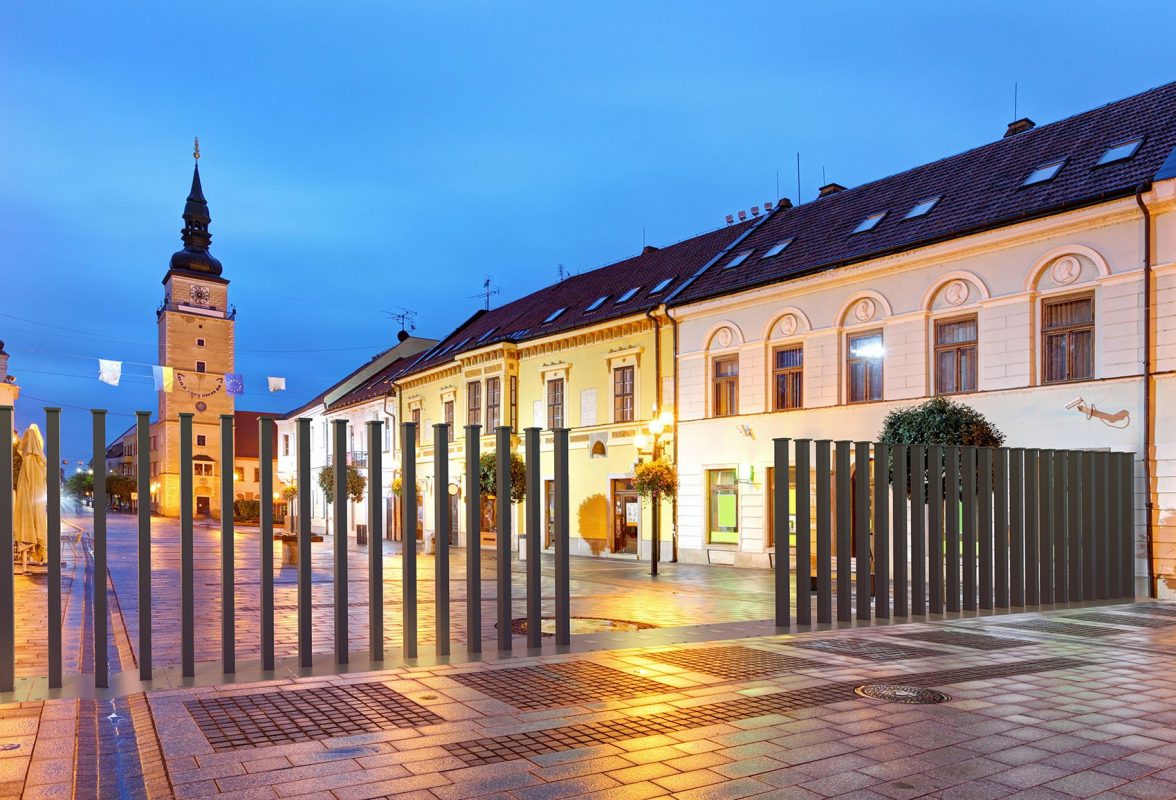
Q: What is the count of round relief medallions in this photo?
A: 5